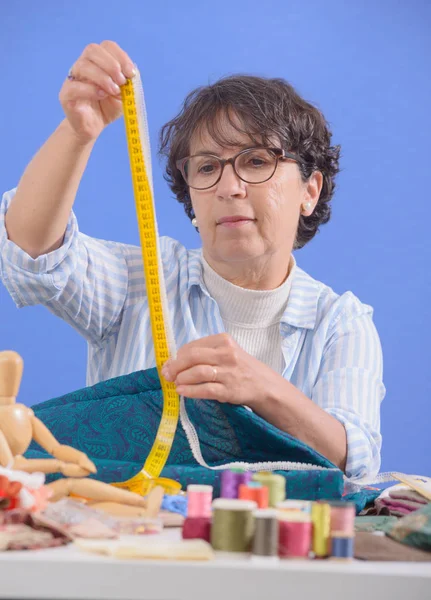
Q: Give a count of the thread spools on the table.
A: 12